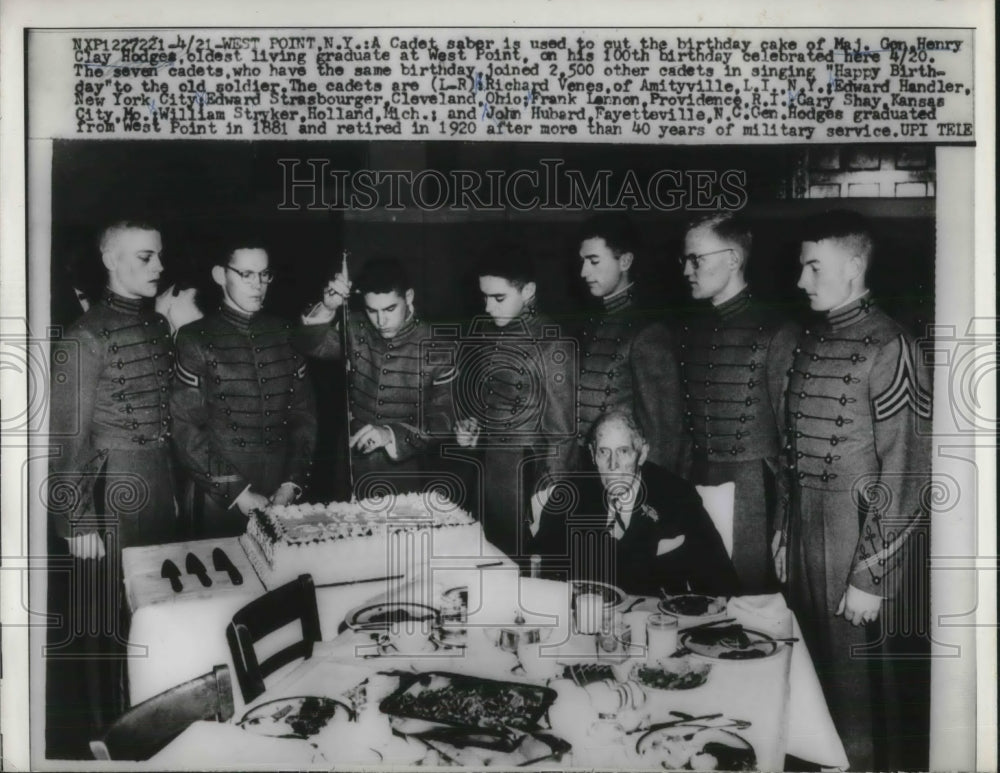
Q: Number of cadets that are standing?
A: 7